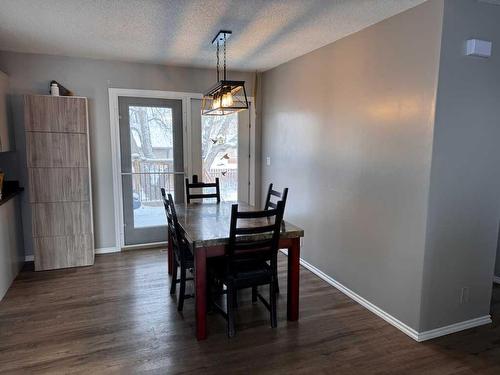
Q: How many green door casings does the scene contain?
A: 0